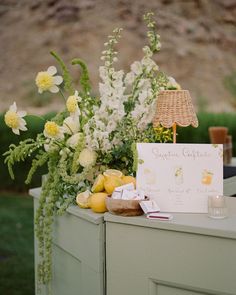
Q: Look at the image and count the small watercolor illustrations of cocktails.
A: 3